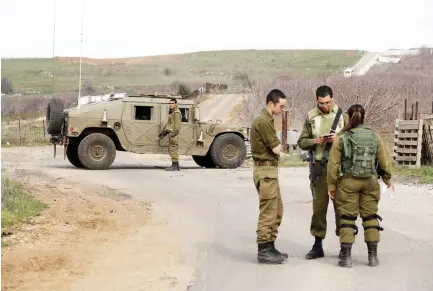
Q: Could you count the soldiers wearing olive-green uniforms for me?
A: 4